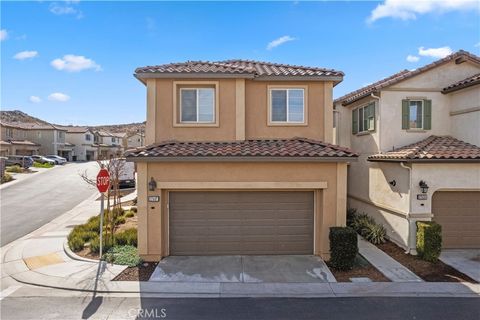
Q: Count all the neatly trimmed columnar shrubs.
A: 2